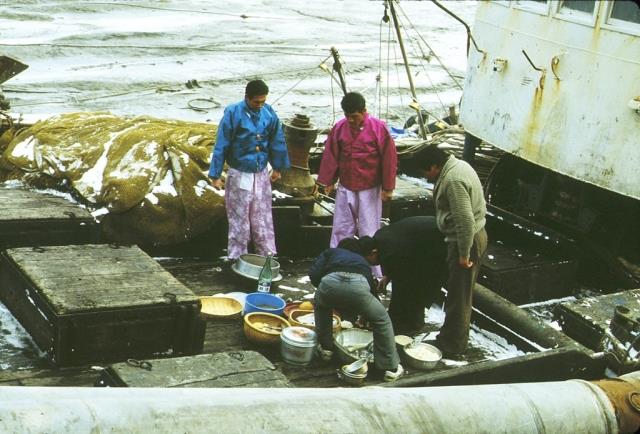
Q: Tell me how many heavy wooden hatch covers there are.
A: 3